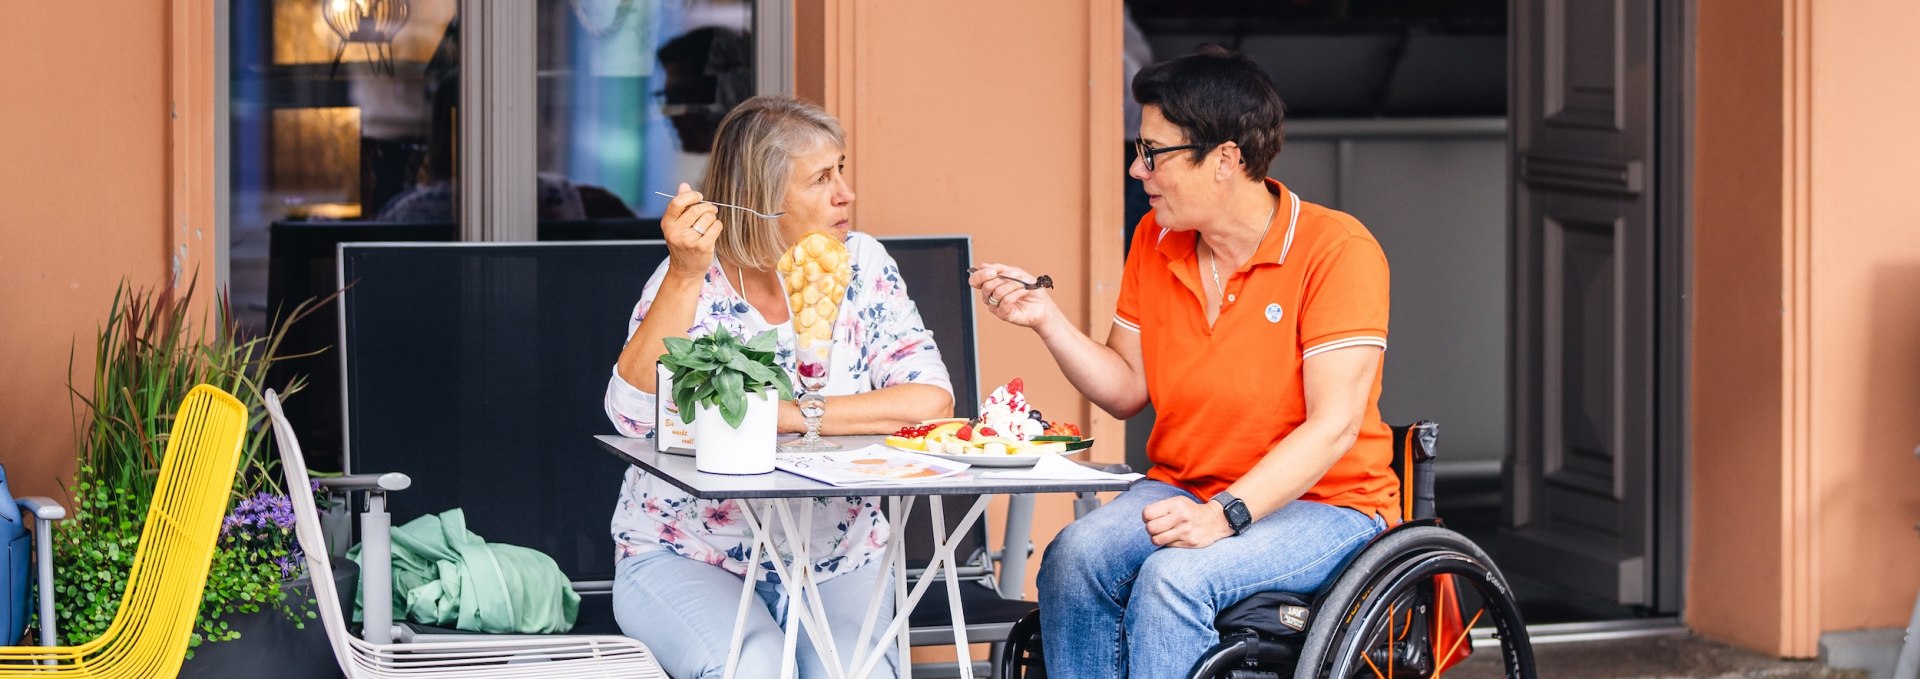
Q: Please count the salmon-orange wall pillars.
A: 3